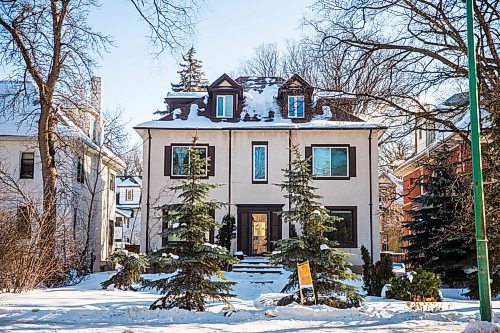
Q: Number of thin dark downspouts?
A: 4